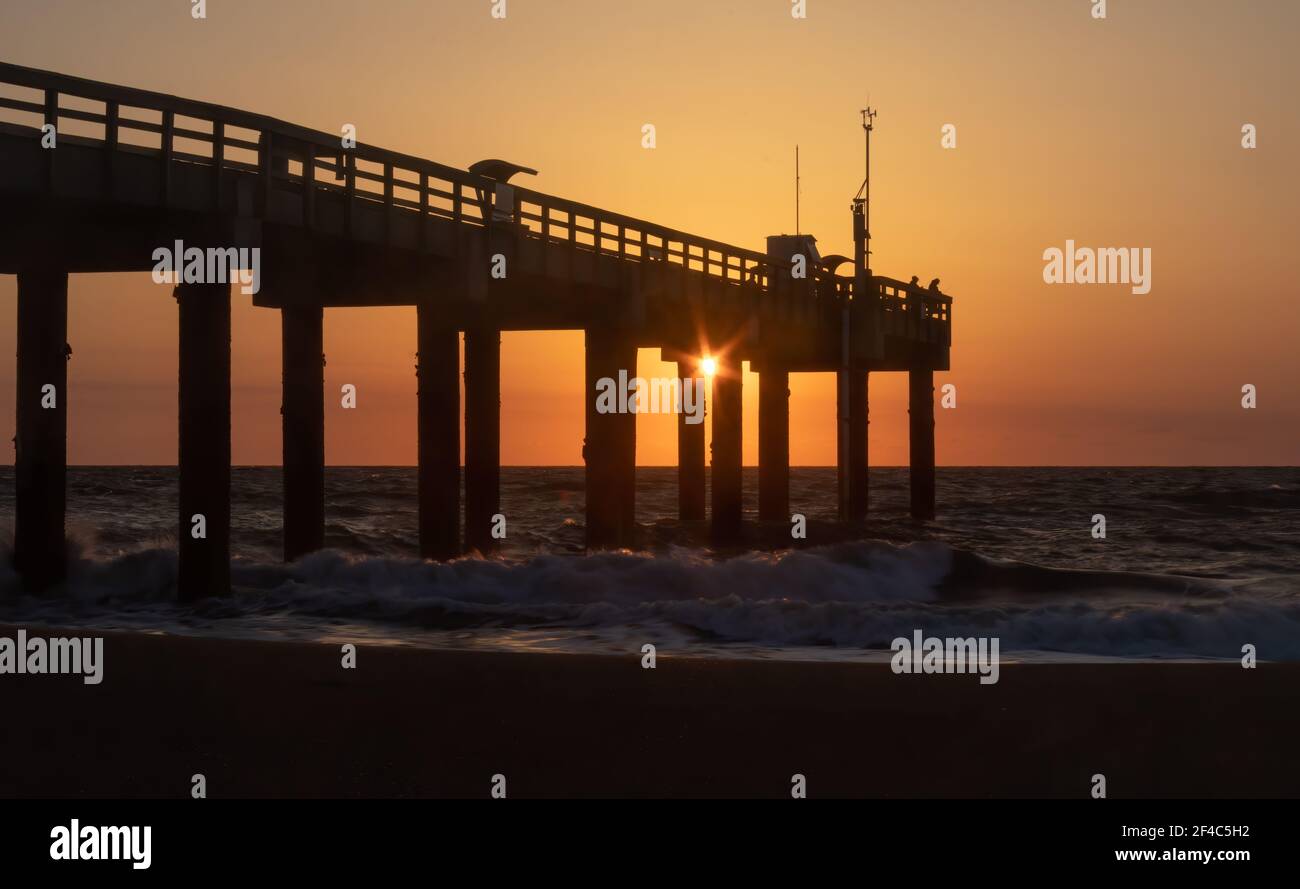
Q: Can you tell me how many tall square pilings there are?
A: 11